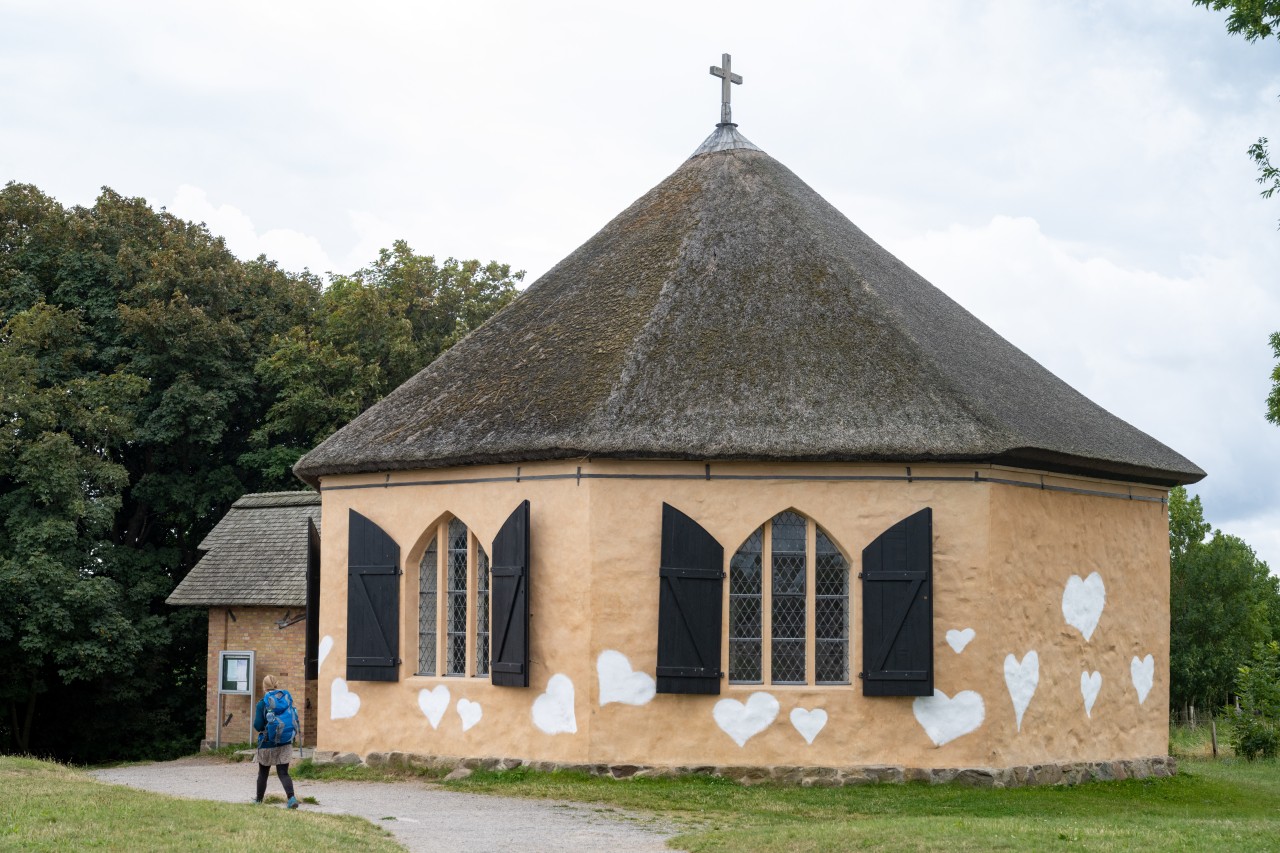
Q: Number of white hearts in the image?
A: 14